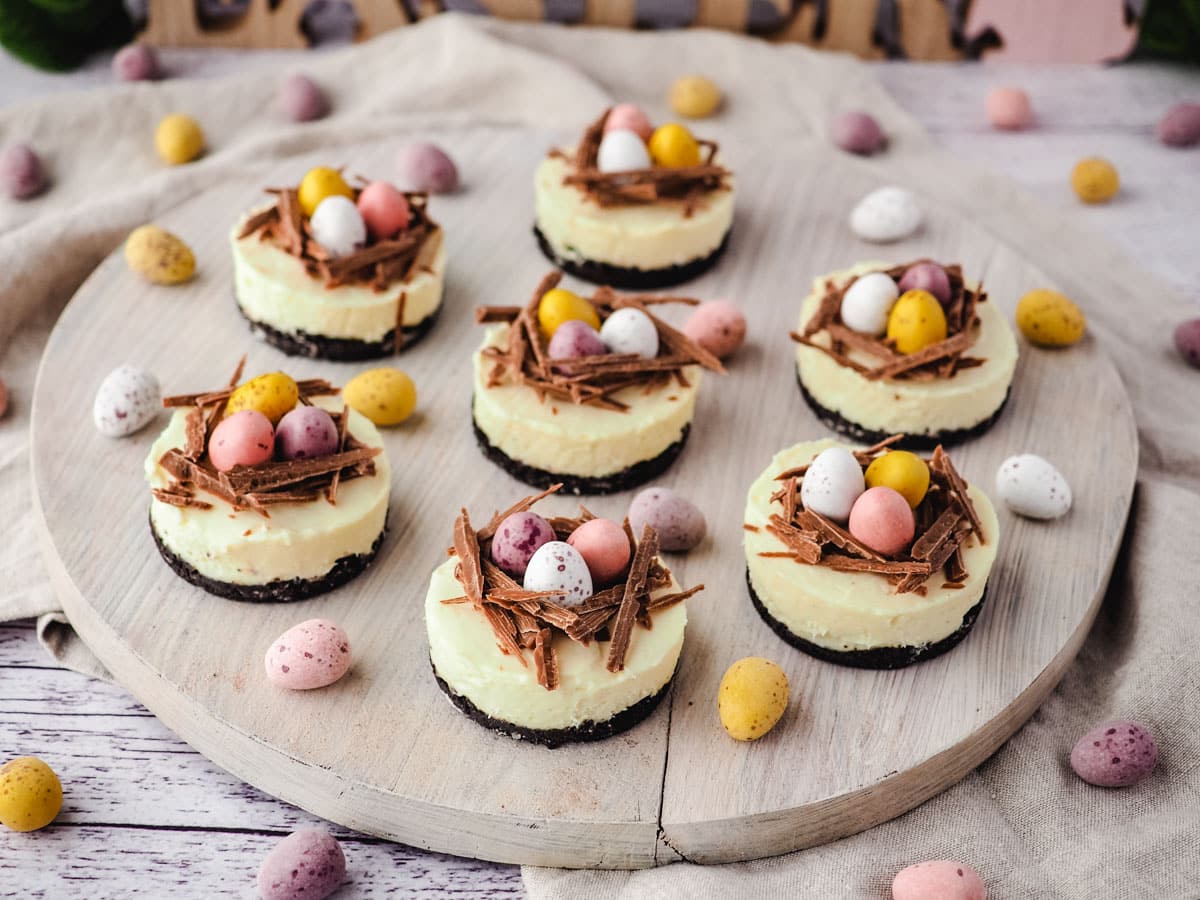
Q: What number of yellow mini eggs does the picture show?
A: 14